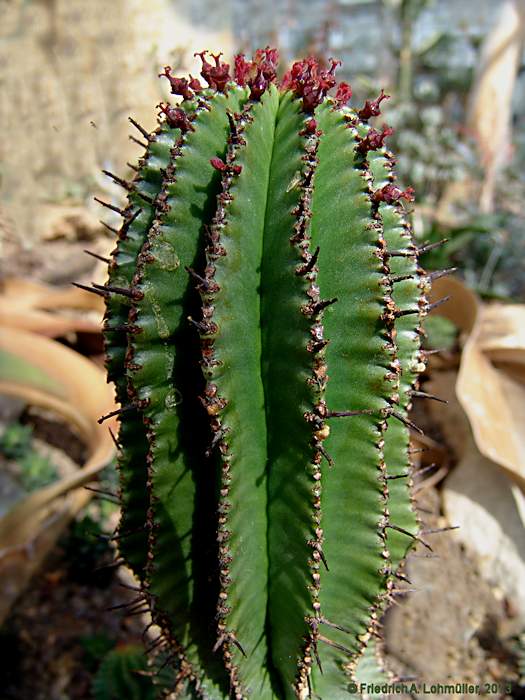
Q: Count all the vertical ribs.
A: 6